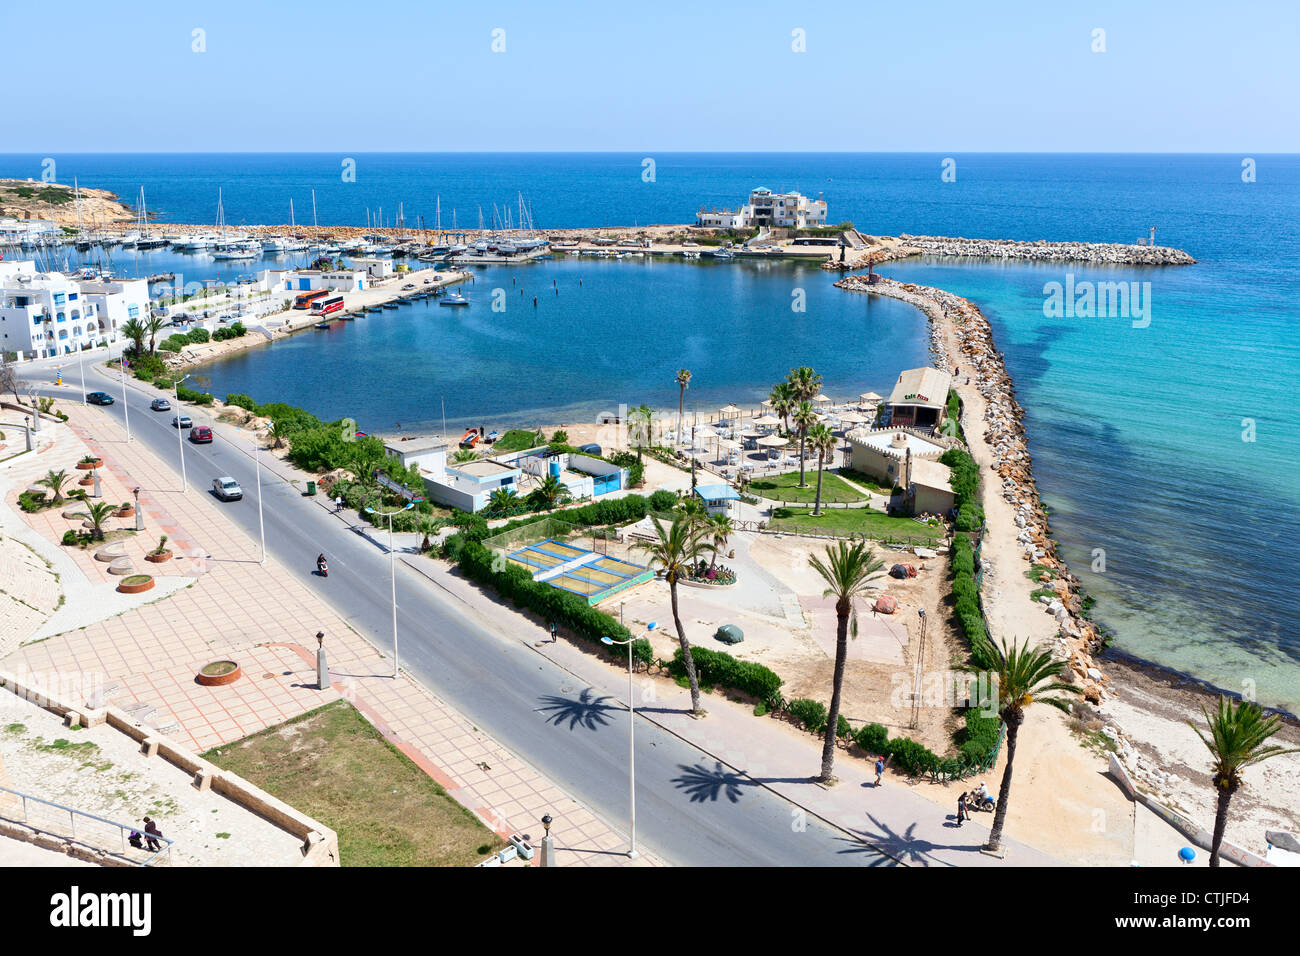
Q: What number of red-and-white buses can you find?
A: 1